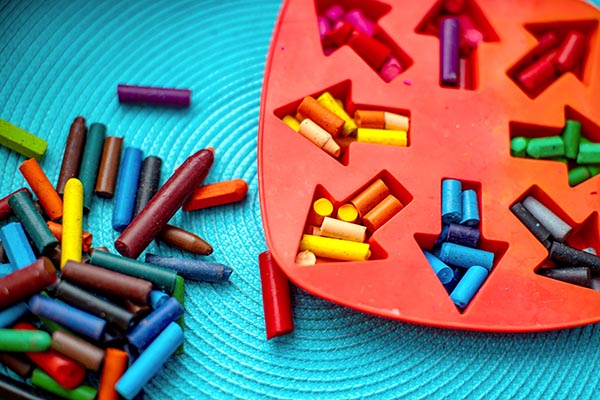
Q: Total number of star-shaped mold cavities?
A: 0